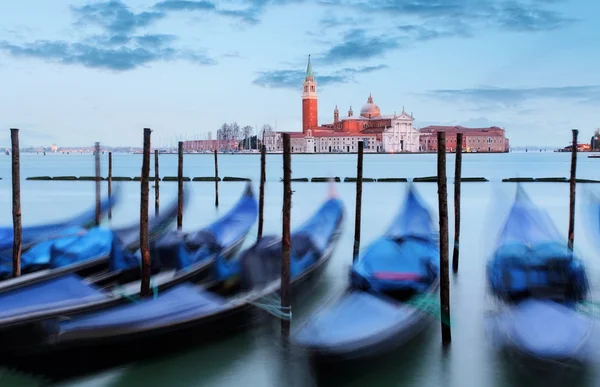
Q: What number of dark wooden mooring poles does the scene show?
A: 13